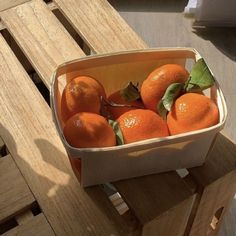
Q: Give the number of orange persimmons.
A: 6